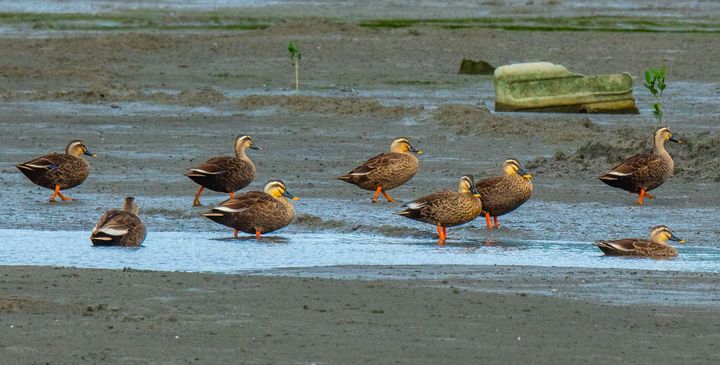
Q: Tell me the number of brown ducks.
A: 9